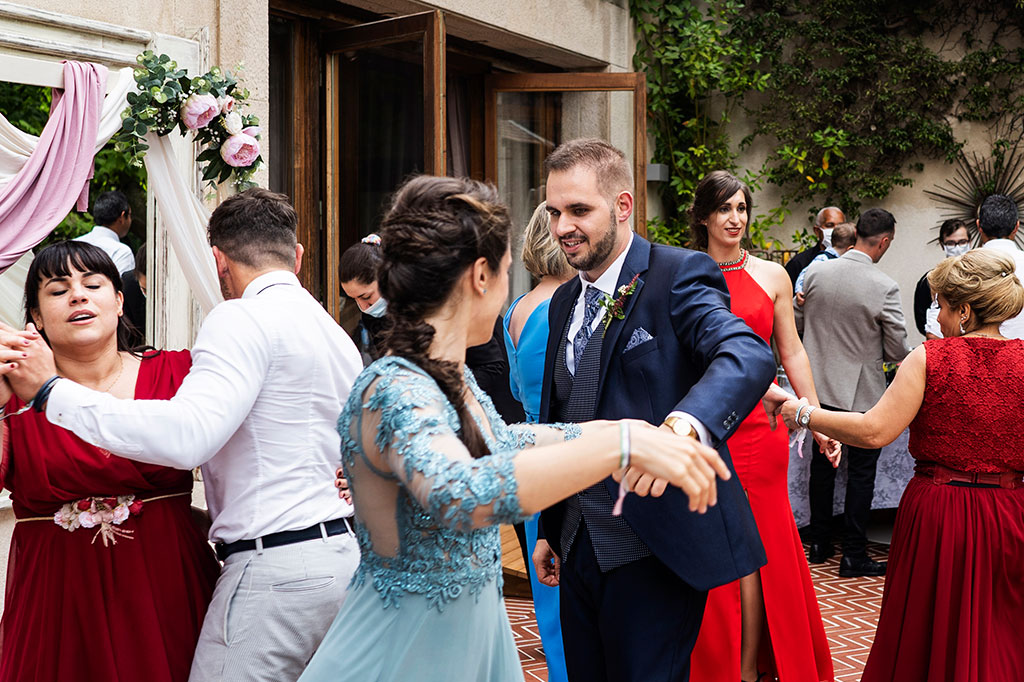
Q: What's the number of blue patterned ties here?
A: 1